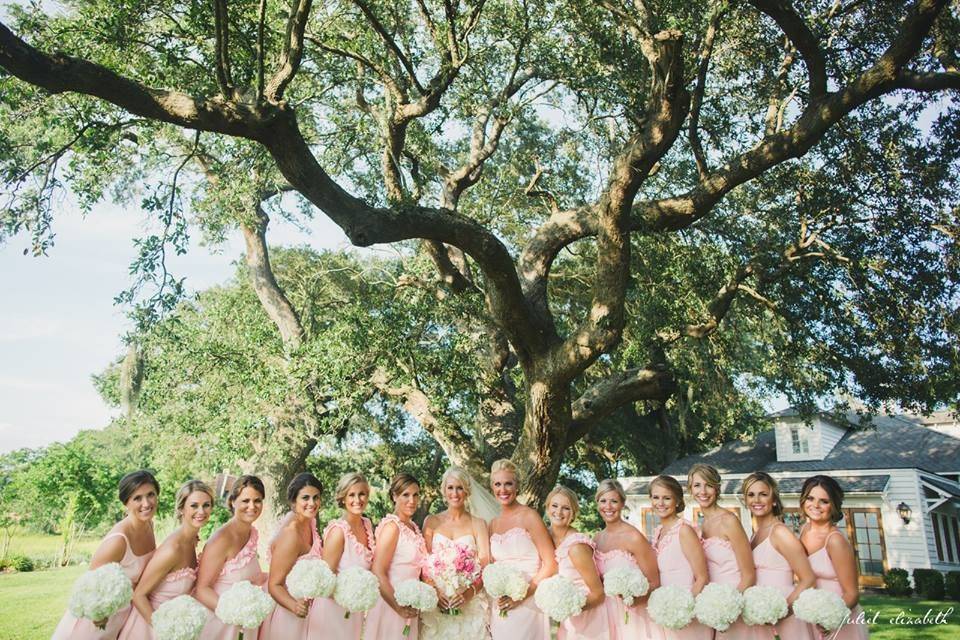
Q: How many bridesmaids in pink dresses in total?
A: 13